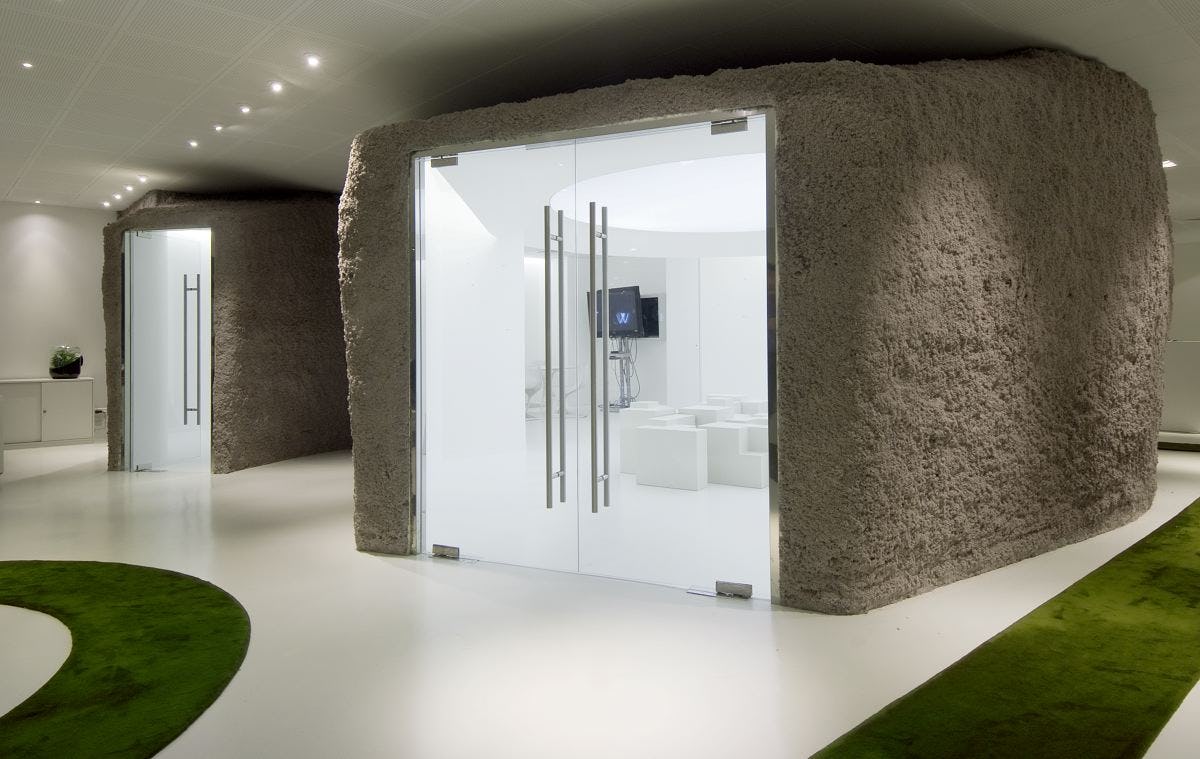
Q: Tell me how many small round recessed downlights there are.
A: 11